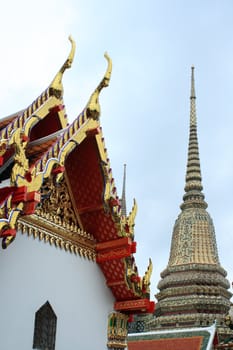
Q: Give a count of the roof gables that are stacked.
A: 2